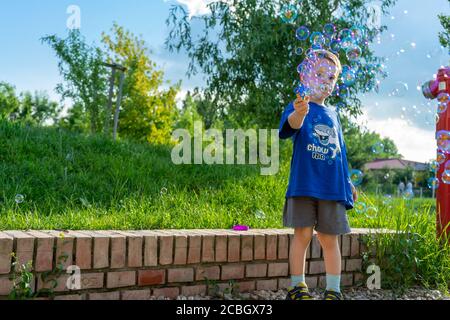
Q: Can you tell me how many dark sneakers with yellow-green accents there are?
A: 2